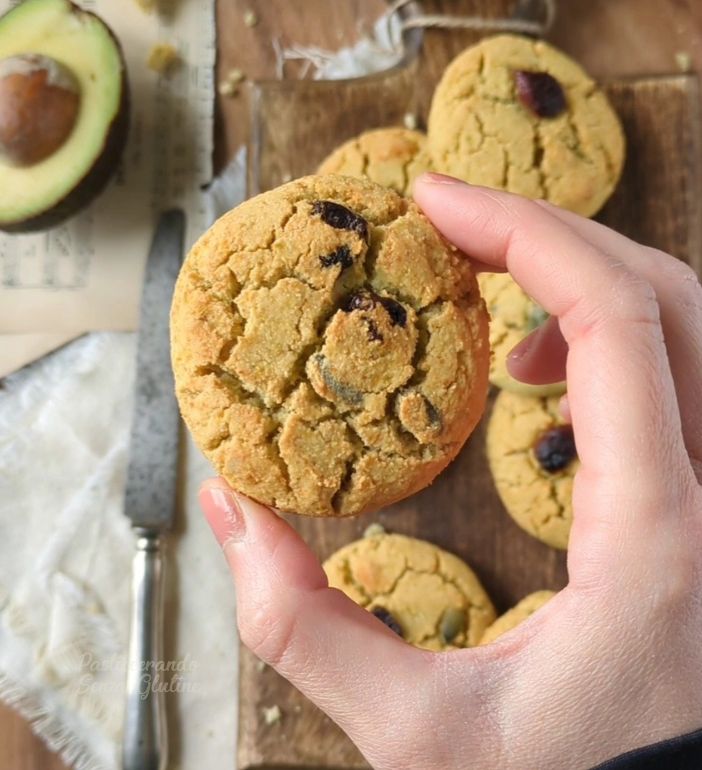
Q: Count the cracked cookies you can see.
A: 7